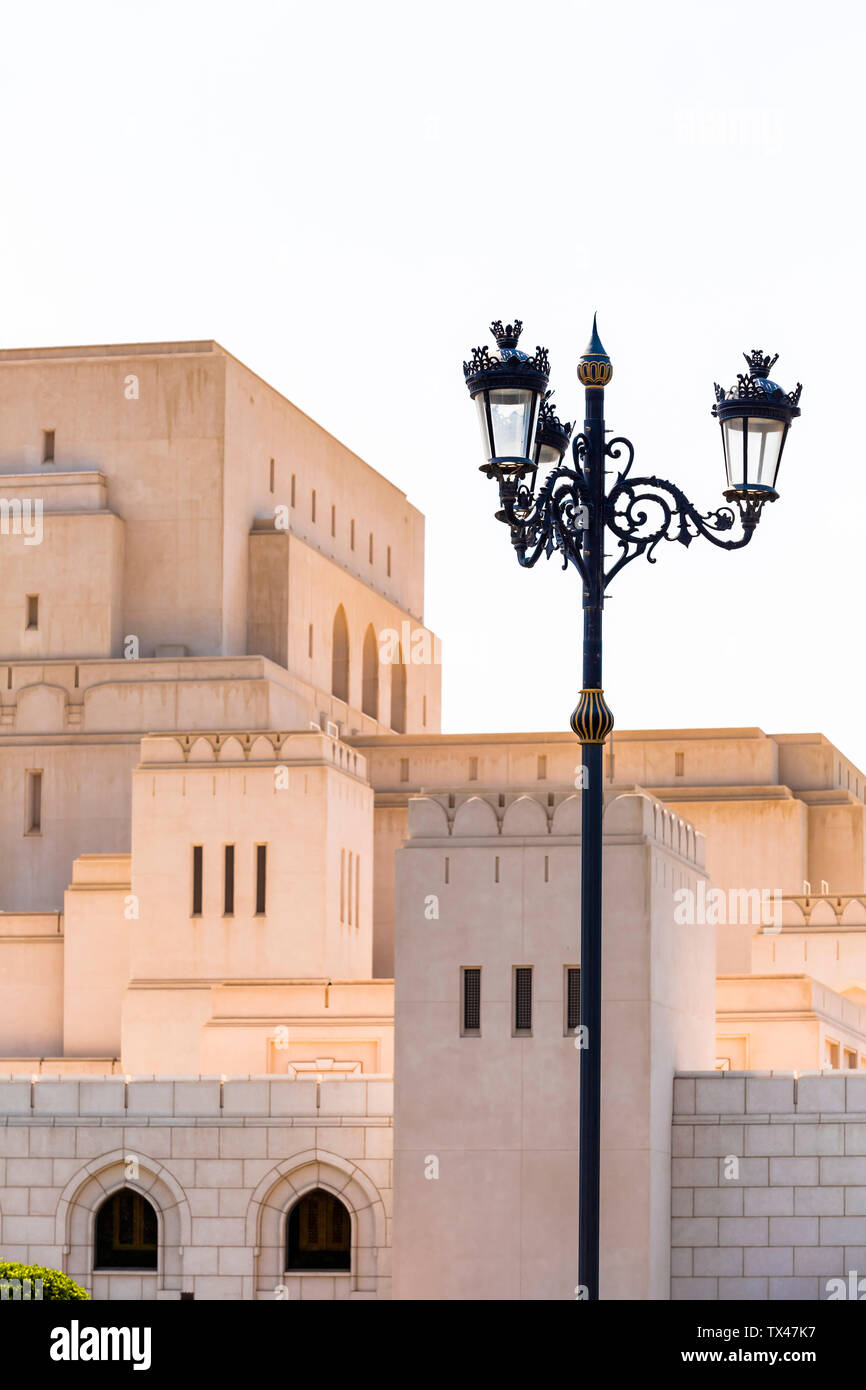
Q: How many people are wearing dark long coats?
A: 0